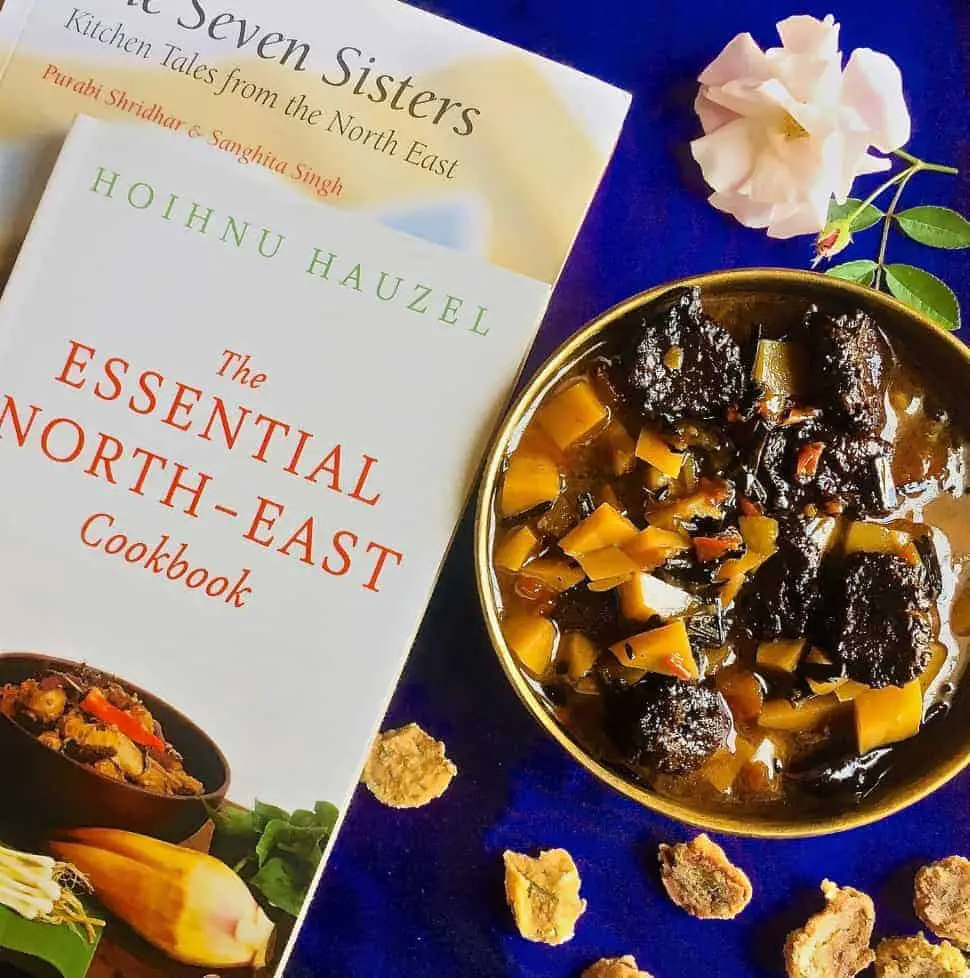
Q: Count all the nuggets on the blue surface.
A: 7